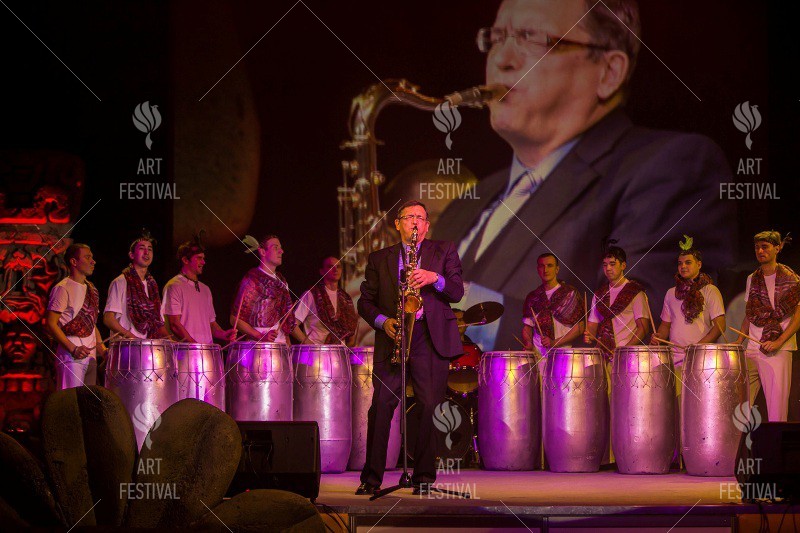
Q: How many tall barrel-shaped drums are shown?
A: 9